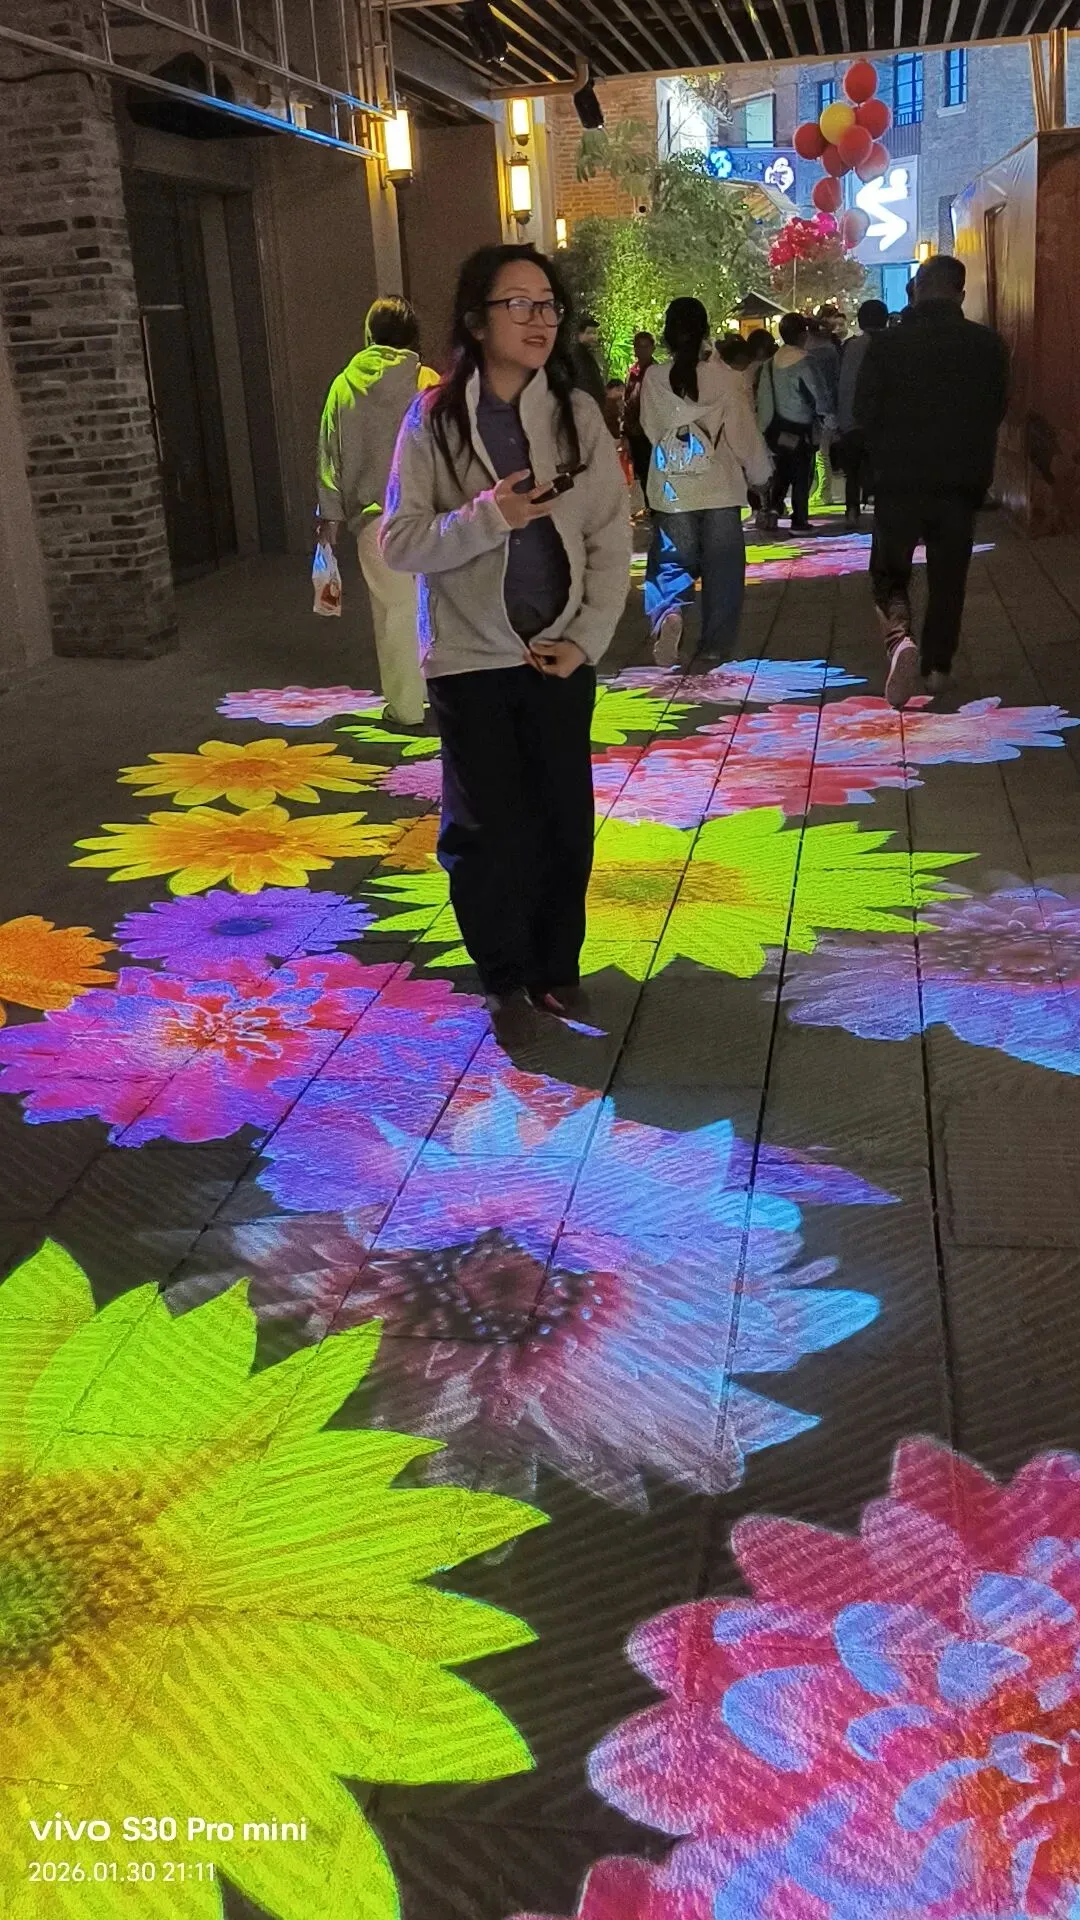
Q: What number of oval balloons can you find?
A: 9